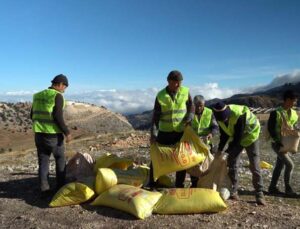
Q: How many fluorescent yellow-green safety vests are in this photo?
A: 5